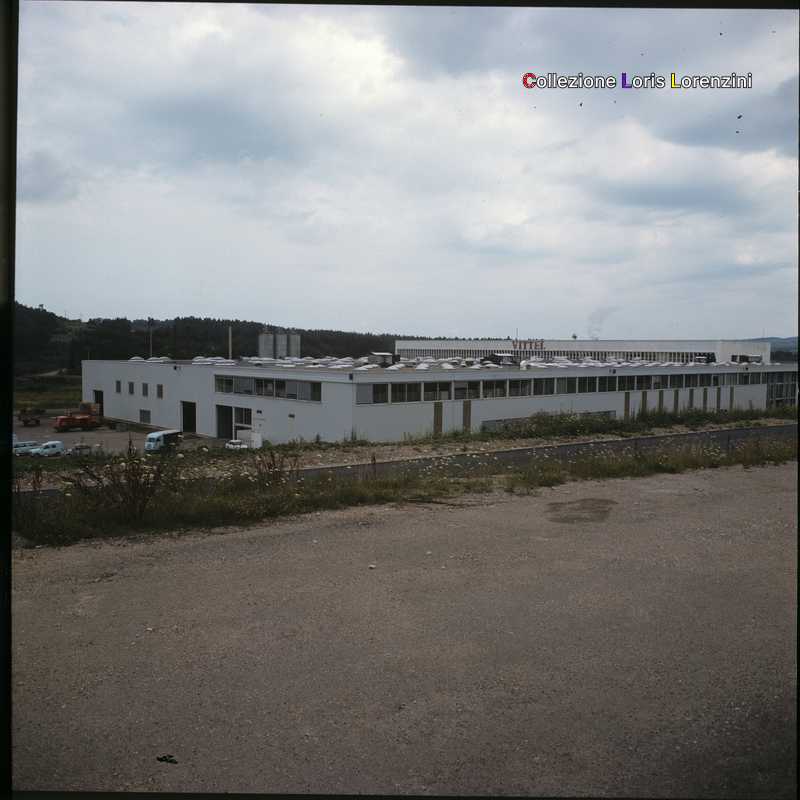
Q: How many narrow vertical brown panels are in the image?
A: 10